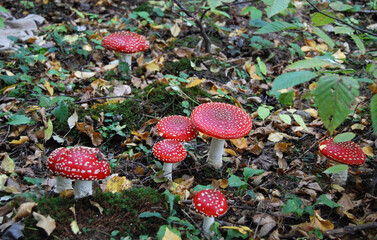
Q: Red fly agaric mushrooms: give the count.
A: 8